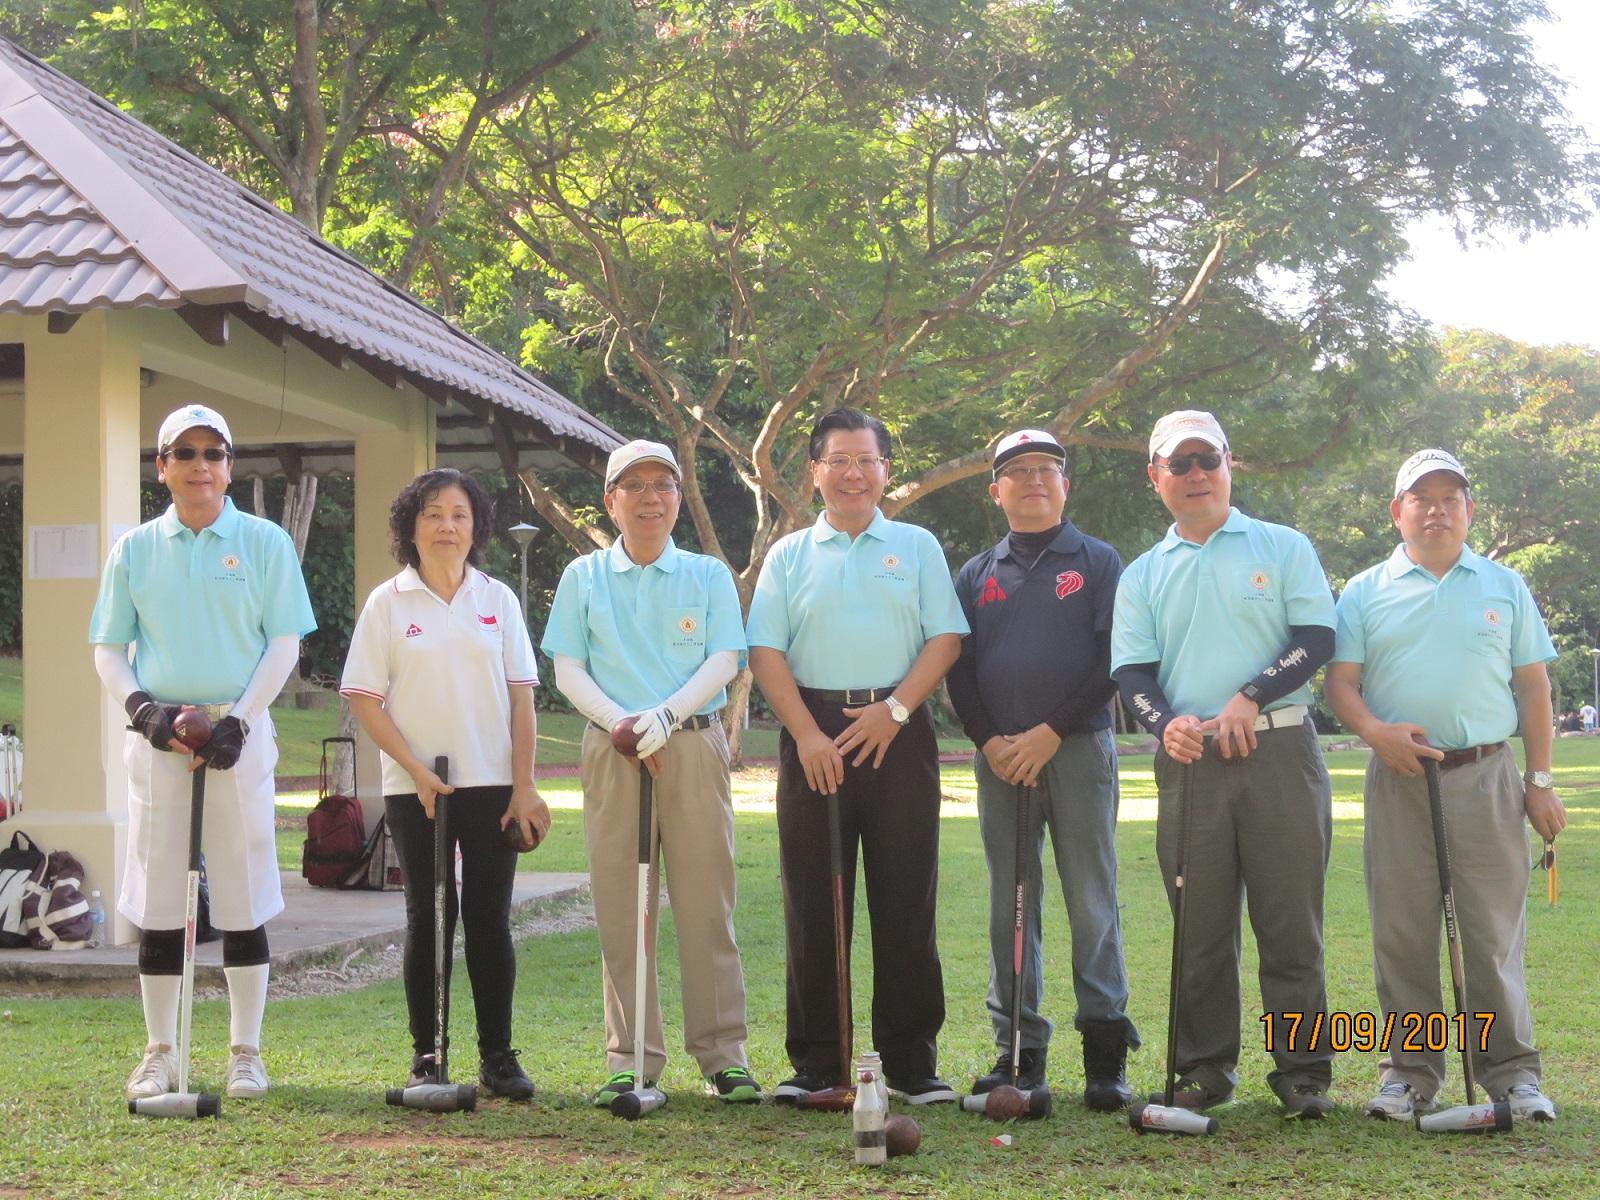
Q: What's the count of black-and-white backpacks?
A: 1